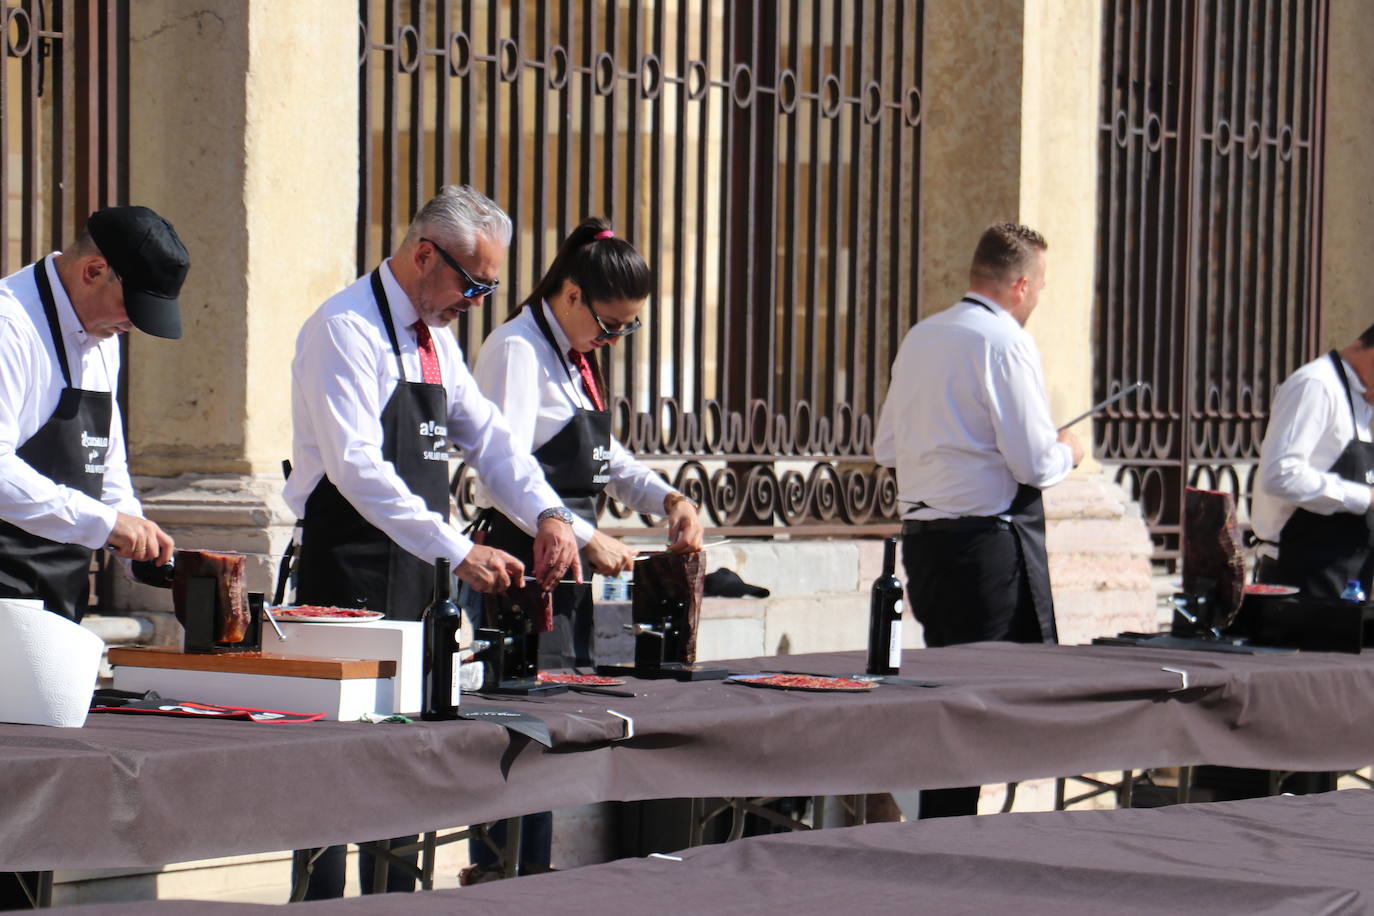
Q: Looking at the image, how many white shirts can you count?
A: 5